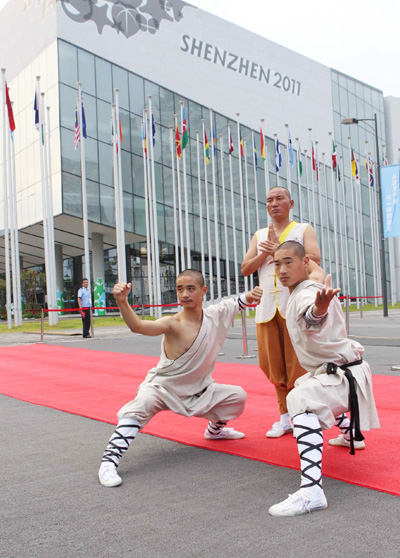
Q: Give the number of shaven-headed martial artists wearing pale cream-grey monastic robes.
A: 2